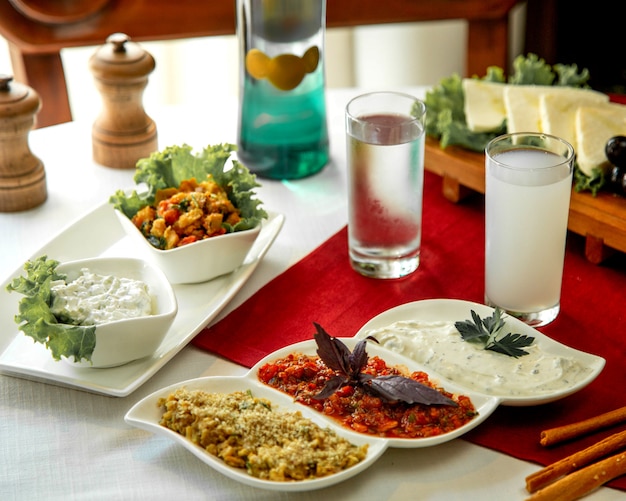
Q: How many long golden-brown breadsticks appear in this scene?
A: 3